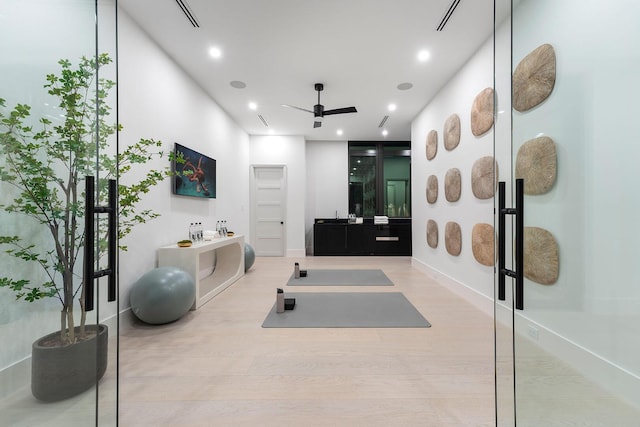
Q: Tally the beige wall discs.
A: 12